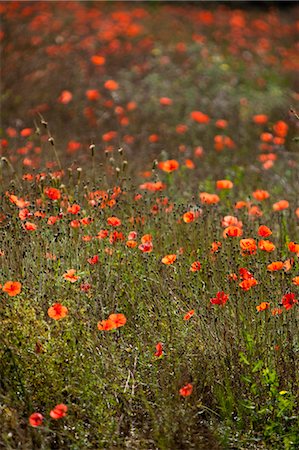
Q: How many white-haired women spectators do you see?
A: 0